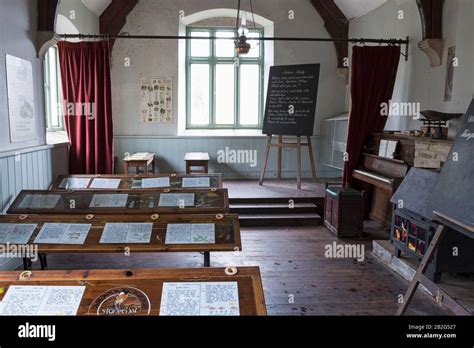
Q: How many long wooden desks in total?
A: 4